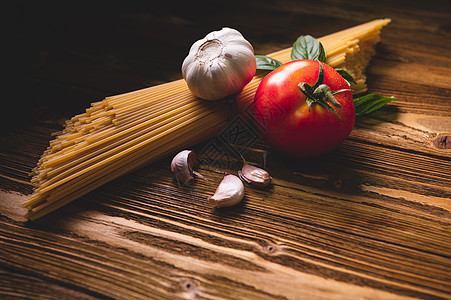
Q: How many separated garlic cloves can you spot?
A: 3